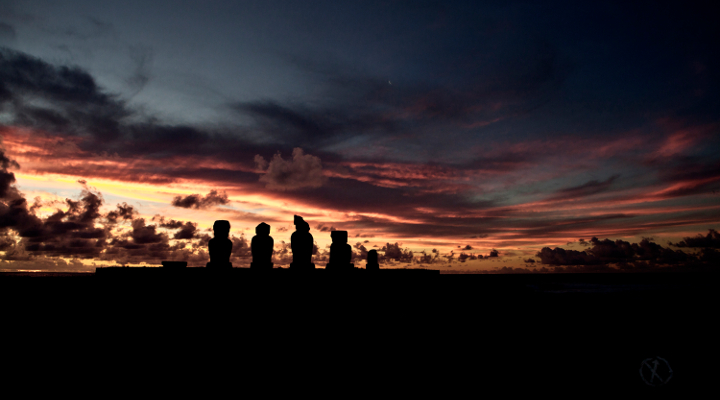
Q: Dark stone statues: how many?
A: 5